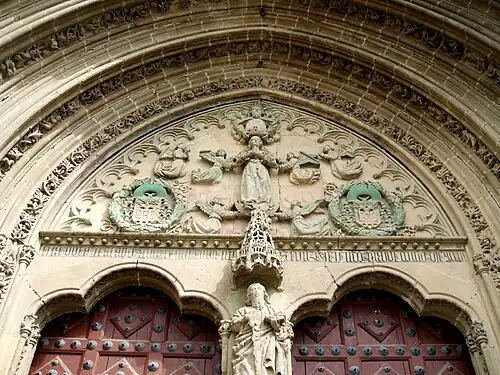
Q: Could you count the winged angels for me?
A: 6